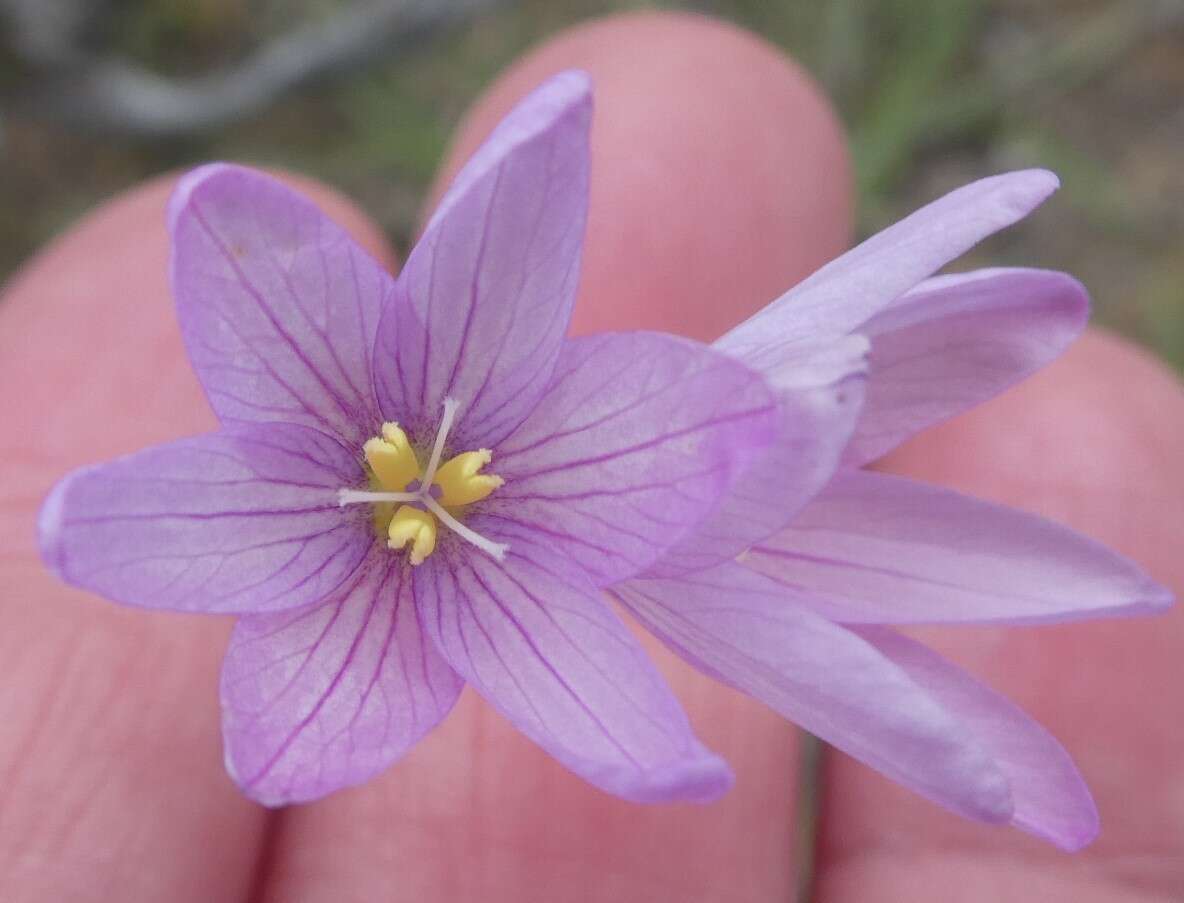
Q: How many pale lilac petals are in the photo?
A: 12